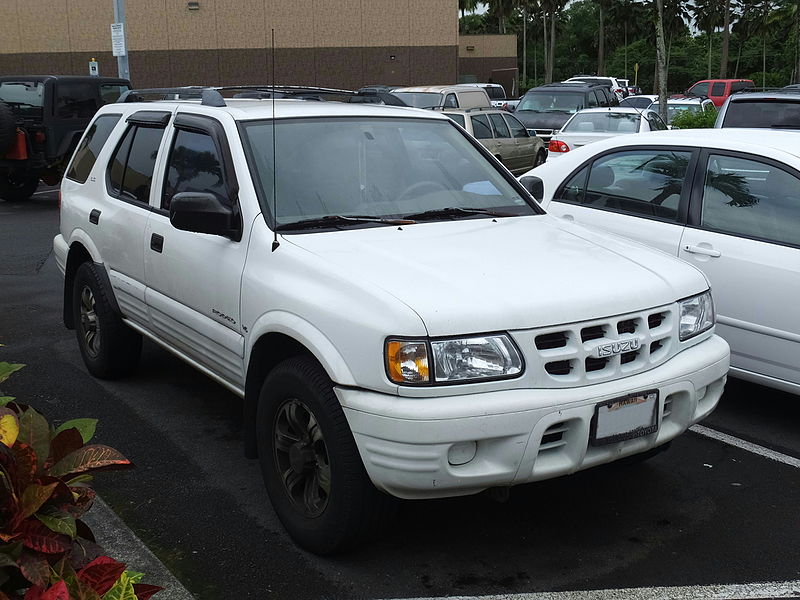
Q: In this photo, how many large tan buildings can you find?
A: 1